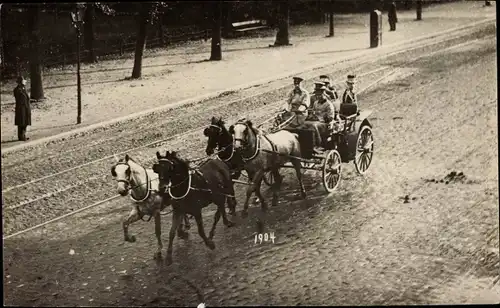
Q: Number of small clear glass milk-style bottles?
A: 0